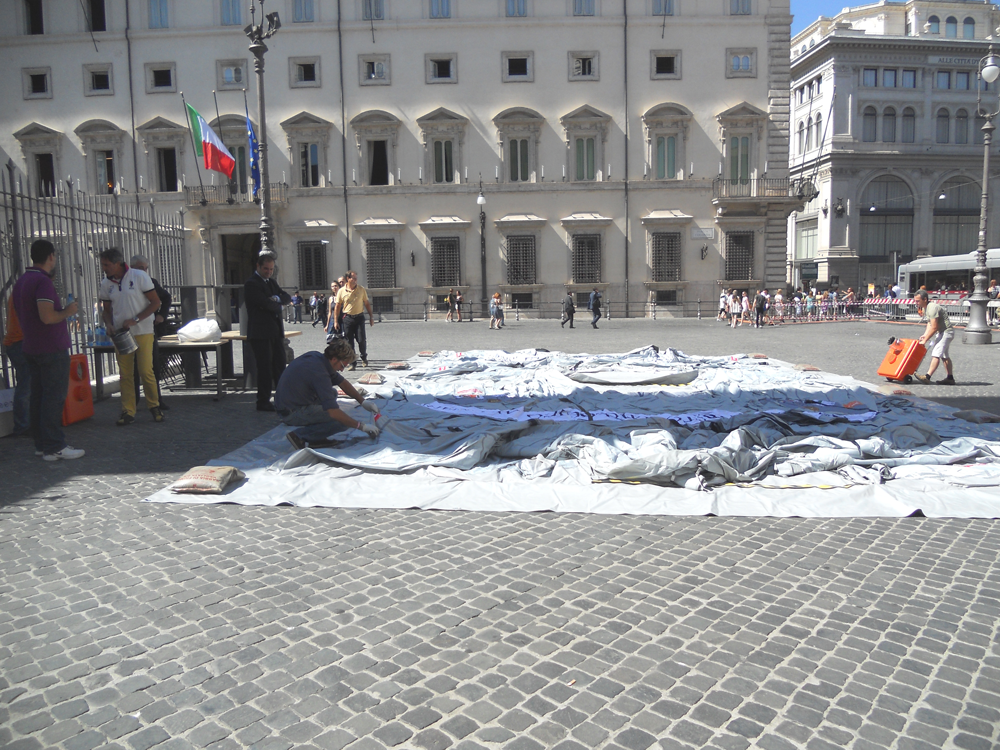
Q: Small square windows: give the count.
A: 11